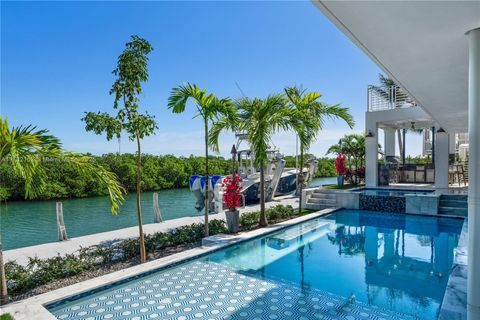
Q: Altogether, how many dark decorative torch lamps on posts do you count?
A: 2